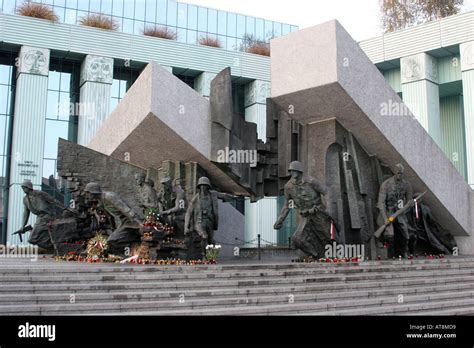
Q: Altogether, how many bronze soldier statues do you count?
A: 7